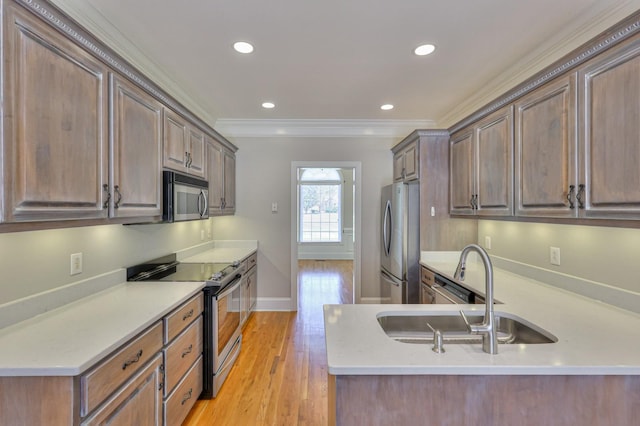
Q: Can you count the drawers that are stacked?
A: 3